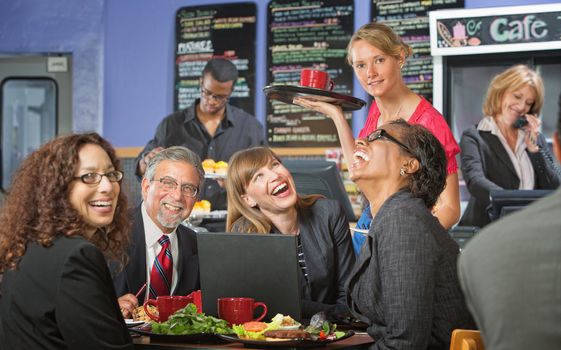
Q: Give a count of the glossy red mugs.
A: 3